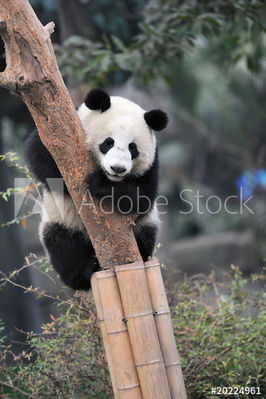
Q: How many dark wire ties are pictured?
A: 2